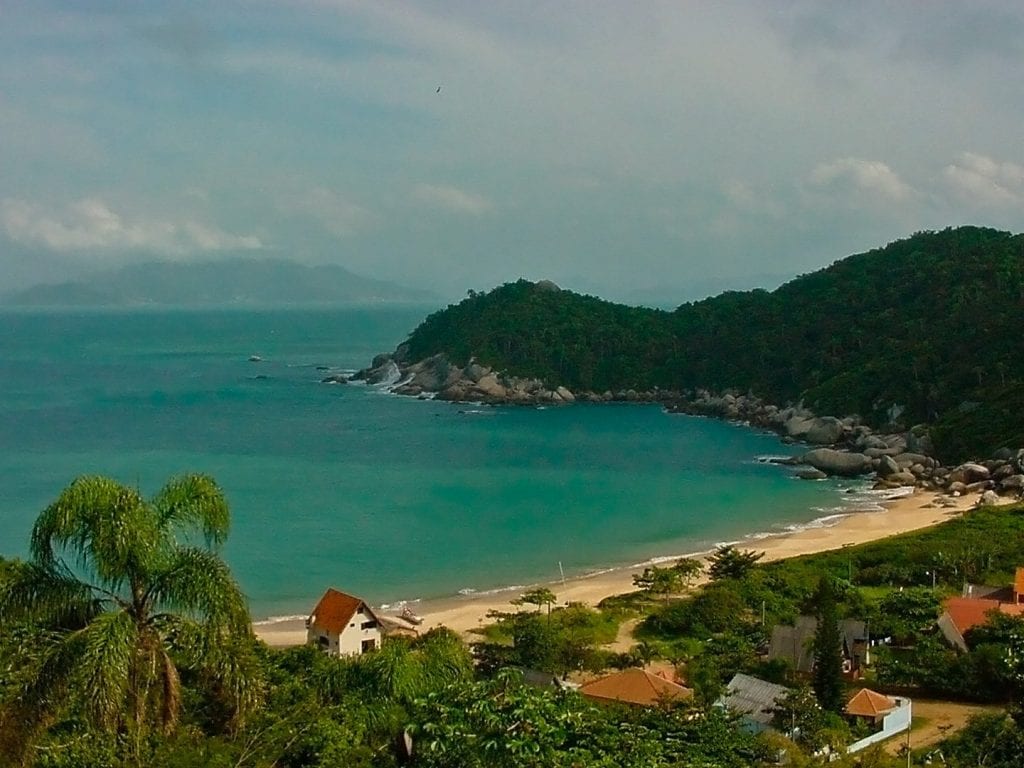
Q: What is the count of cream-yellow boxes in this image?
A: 0